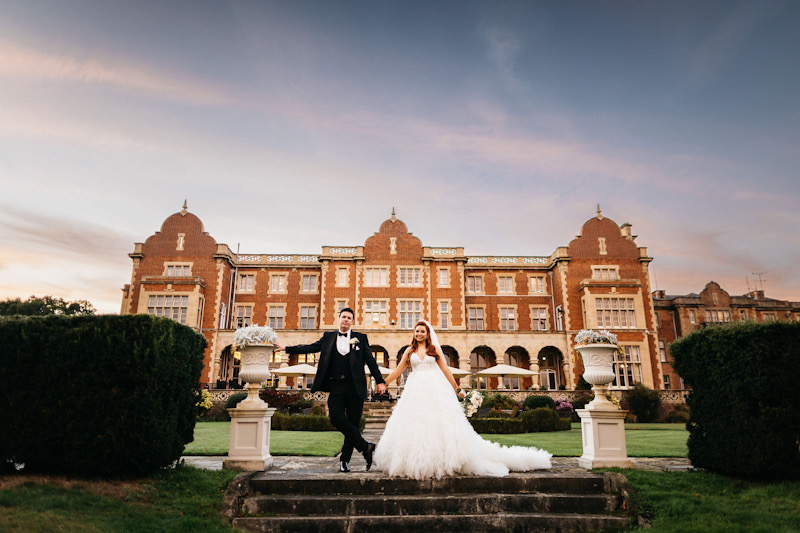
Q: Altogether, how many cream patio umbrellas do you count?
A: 4